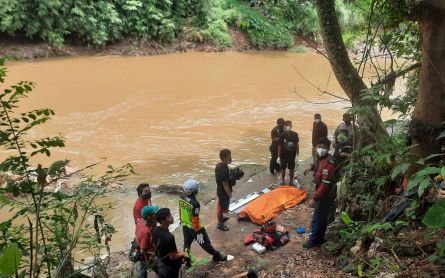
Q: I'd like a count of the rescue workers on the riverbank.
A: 11